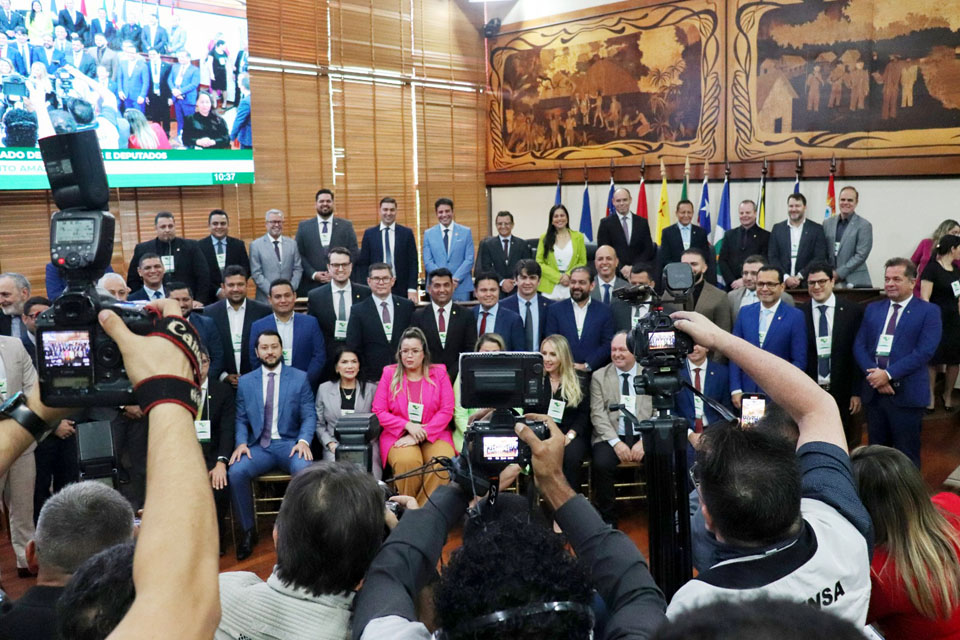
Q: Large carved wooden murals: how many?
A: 2